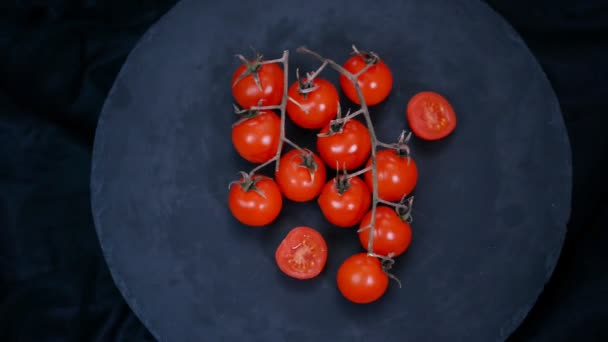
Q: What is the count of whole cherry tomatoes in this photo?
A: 11